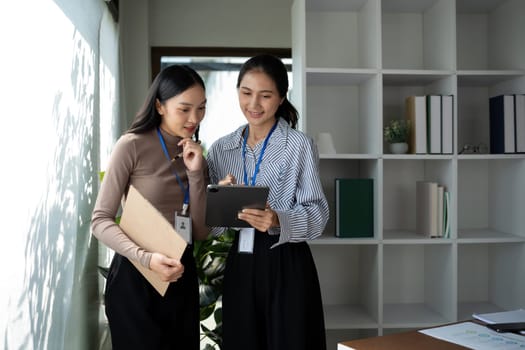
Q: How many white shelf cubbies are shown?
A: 12